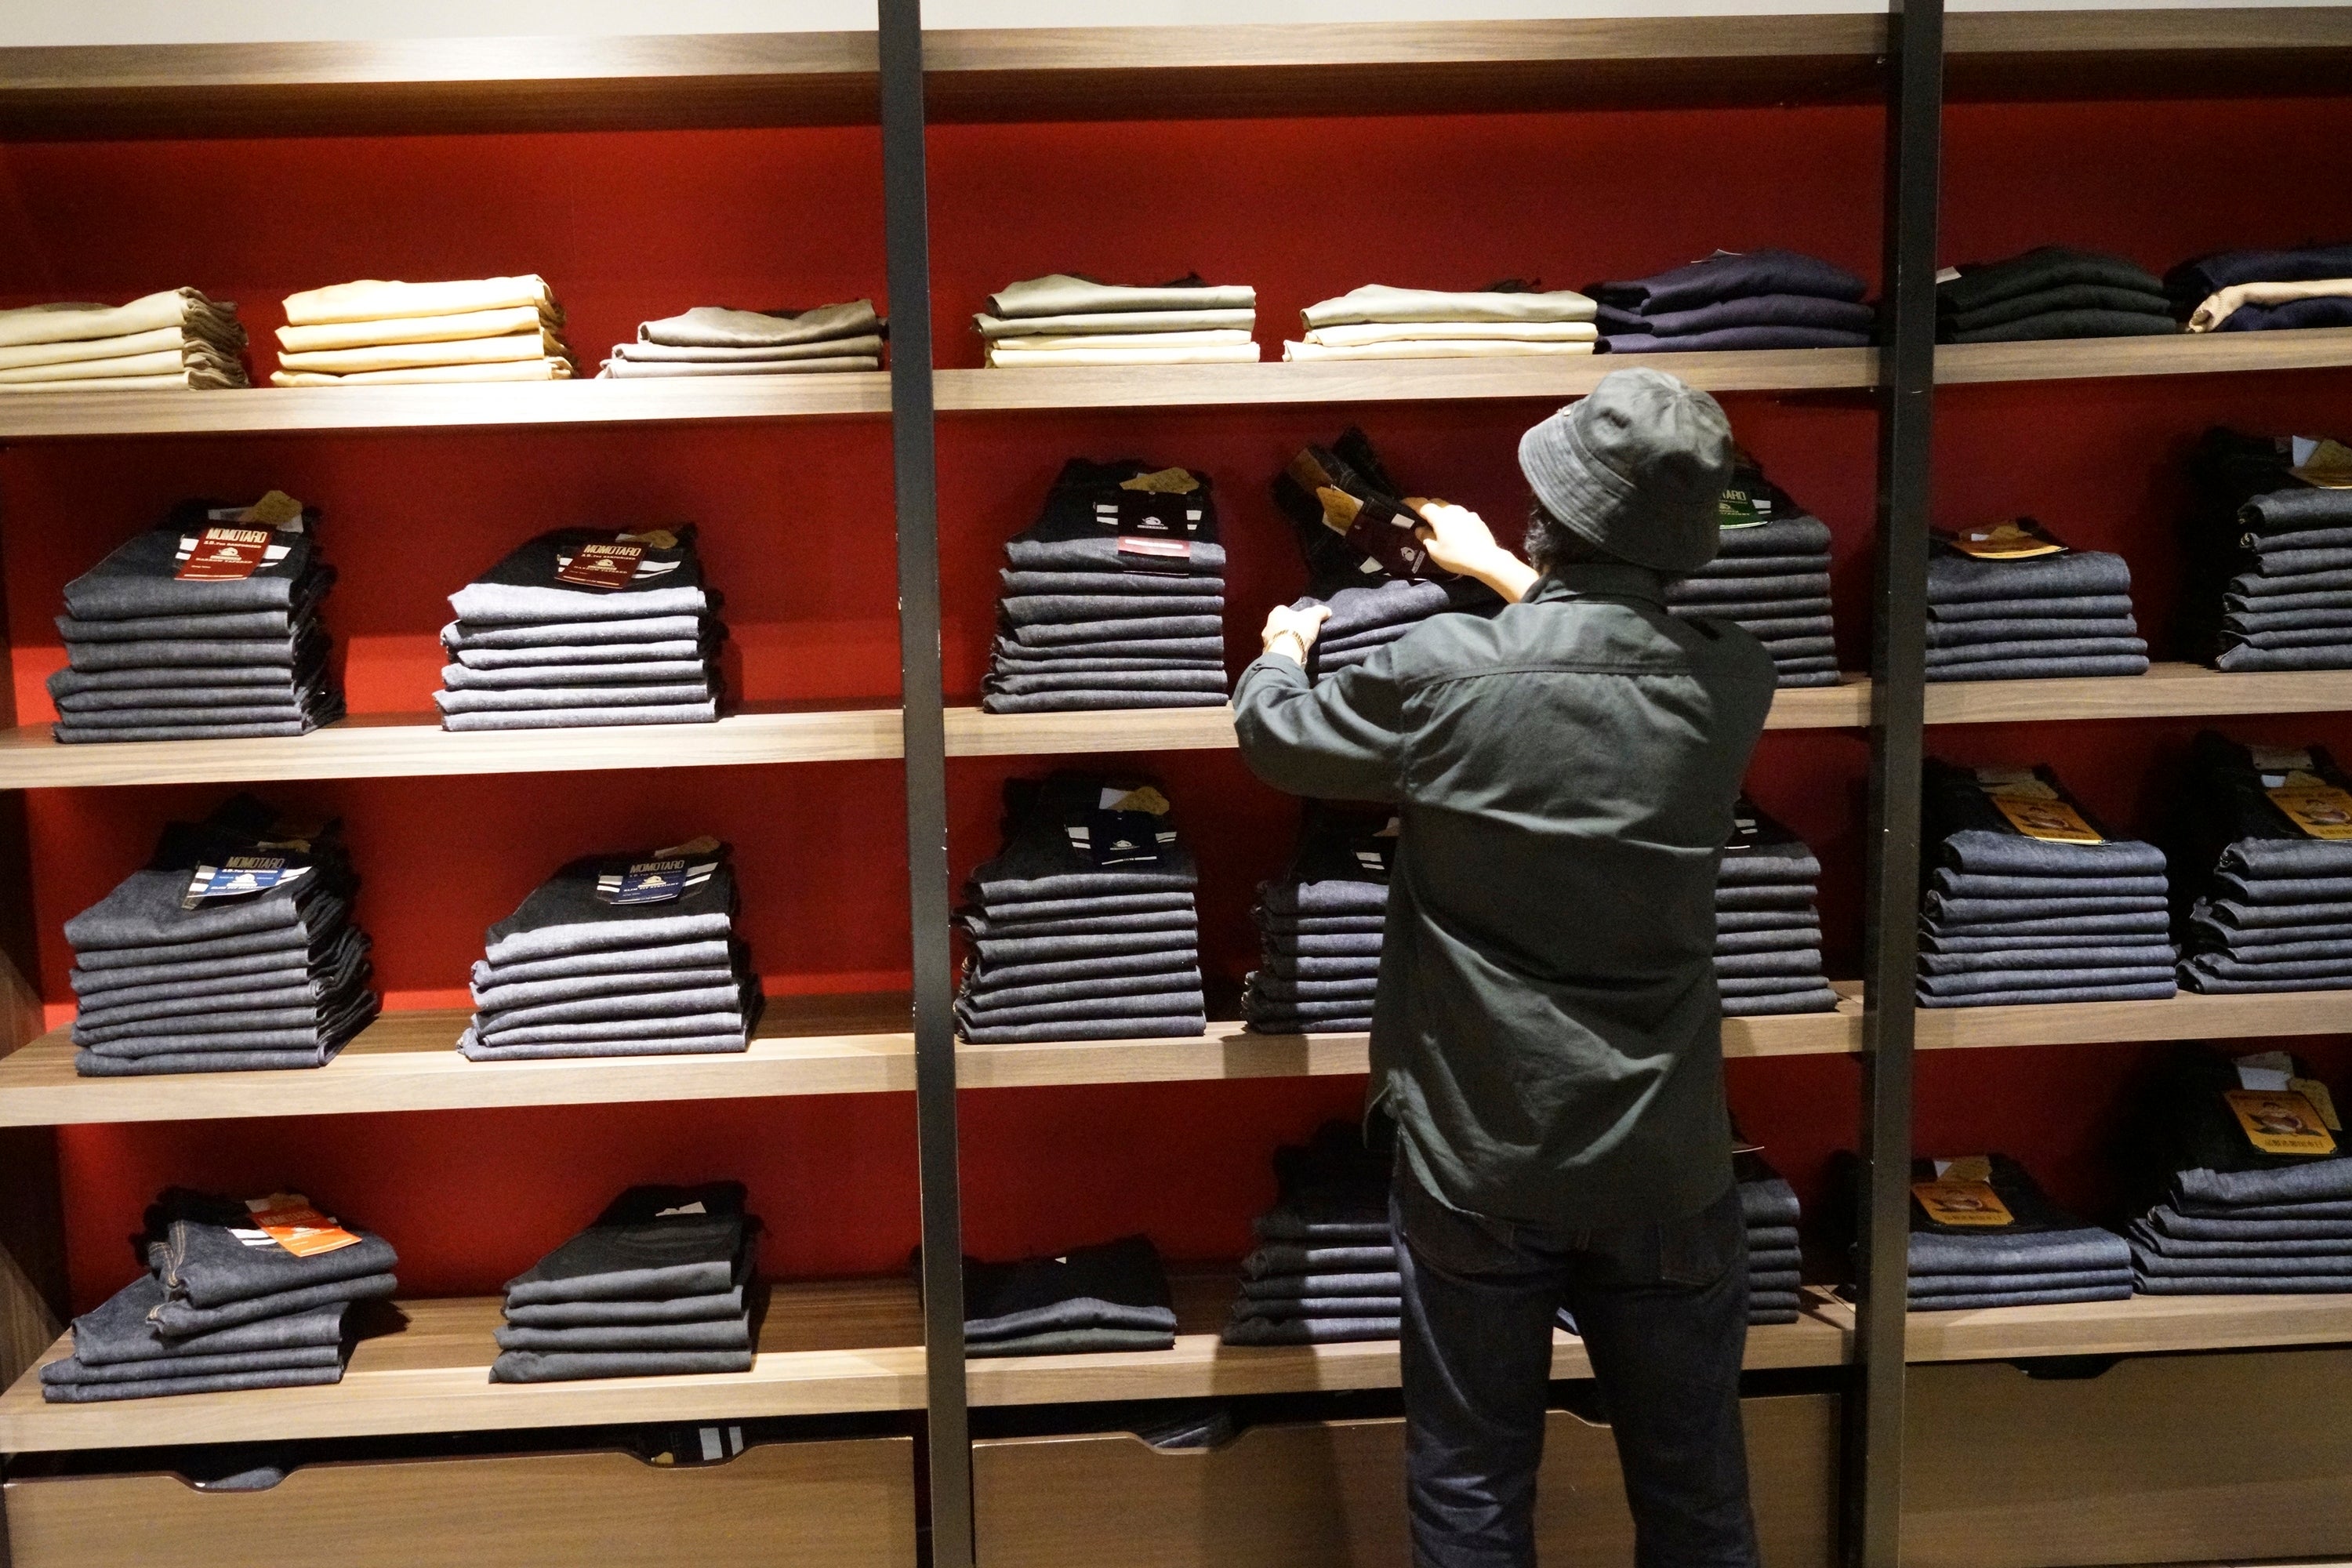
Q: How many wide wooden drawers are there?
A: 3